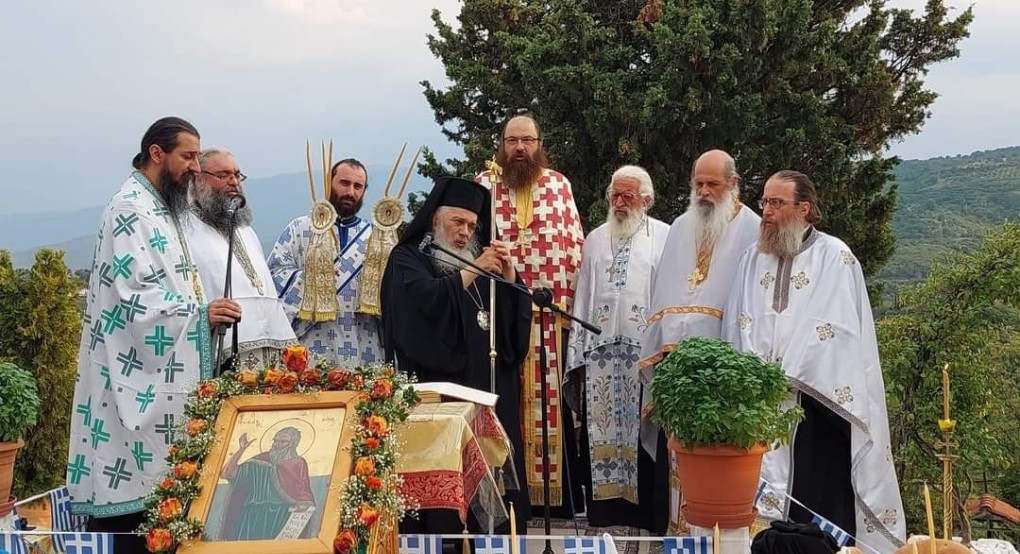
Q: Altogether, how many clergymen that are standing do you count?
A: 8